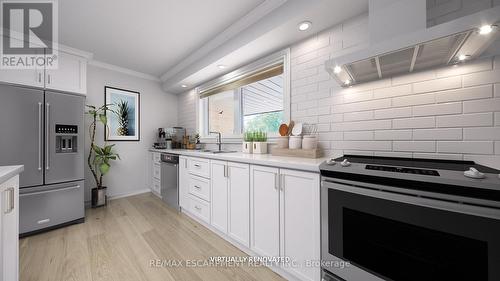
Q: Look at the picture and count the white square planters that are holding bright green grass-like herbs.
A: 2